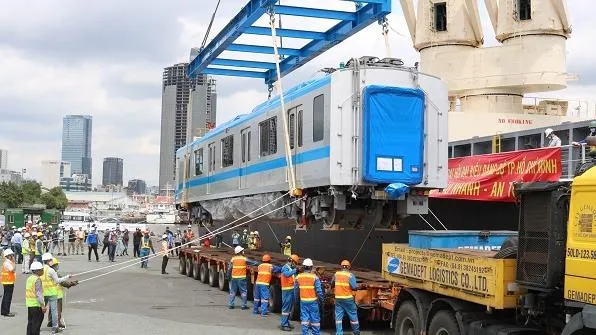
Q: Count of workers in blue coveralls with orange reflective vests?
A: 5